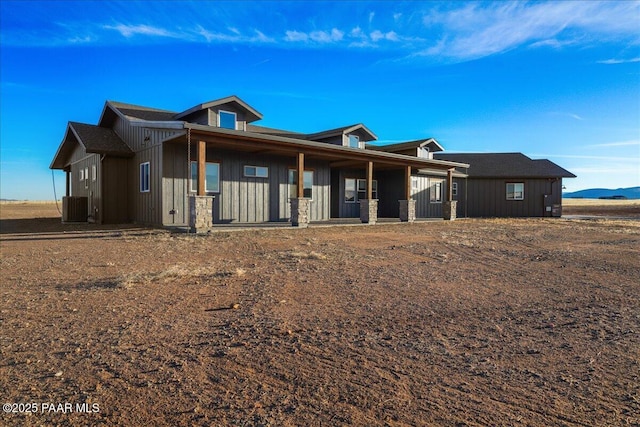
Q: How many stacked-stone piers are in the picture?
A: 5